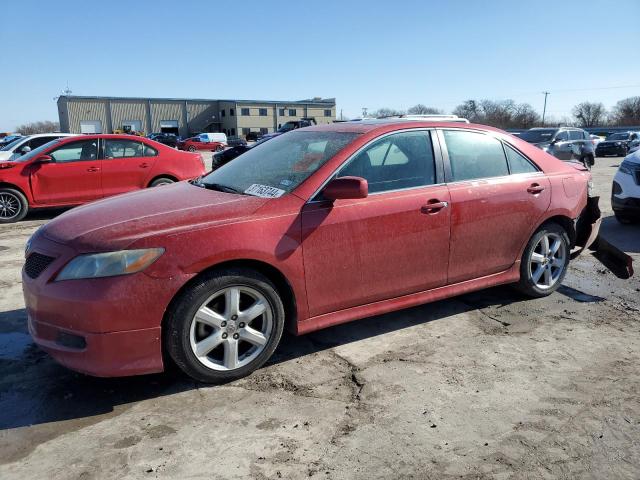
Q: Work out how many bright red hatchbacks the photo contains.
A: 0